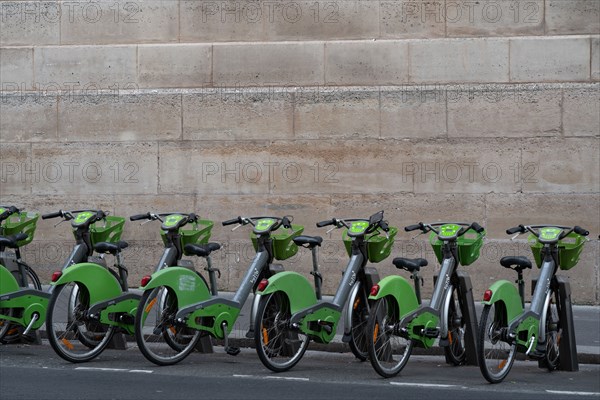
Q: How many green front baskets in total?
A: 7